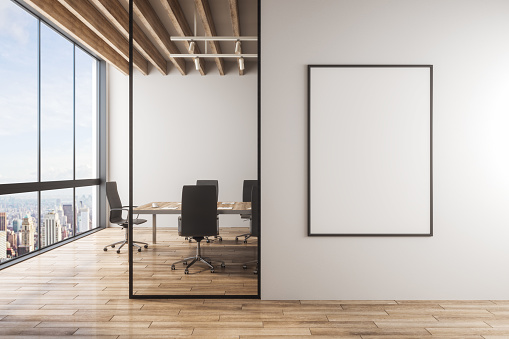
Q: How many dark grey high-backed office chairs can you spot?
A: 5